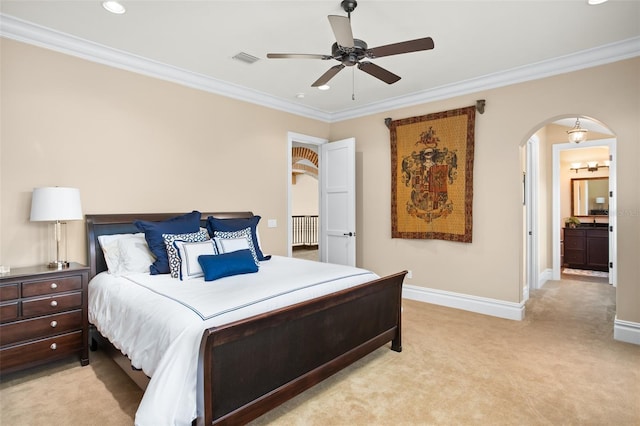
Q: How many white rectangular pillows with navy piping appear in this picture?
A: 2